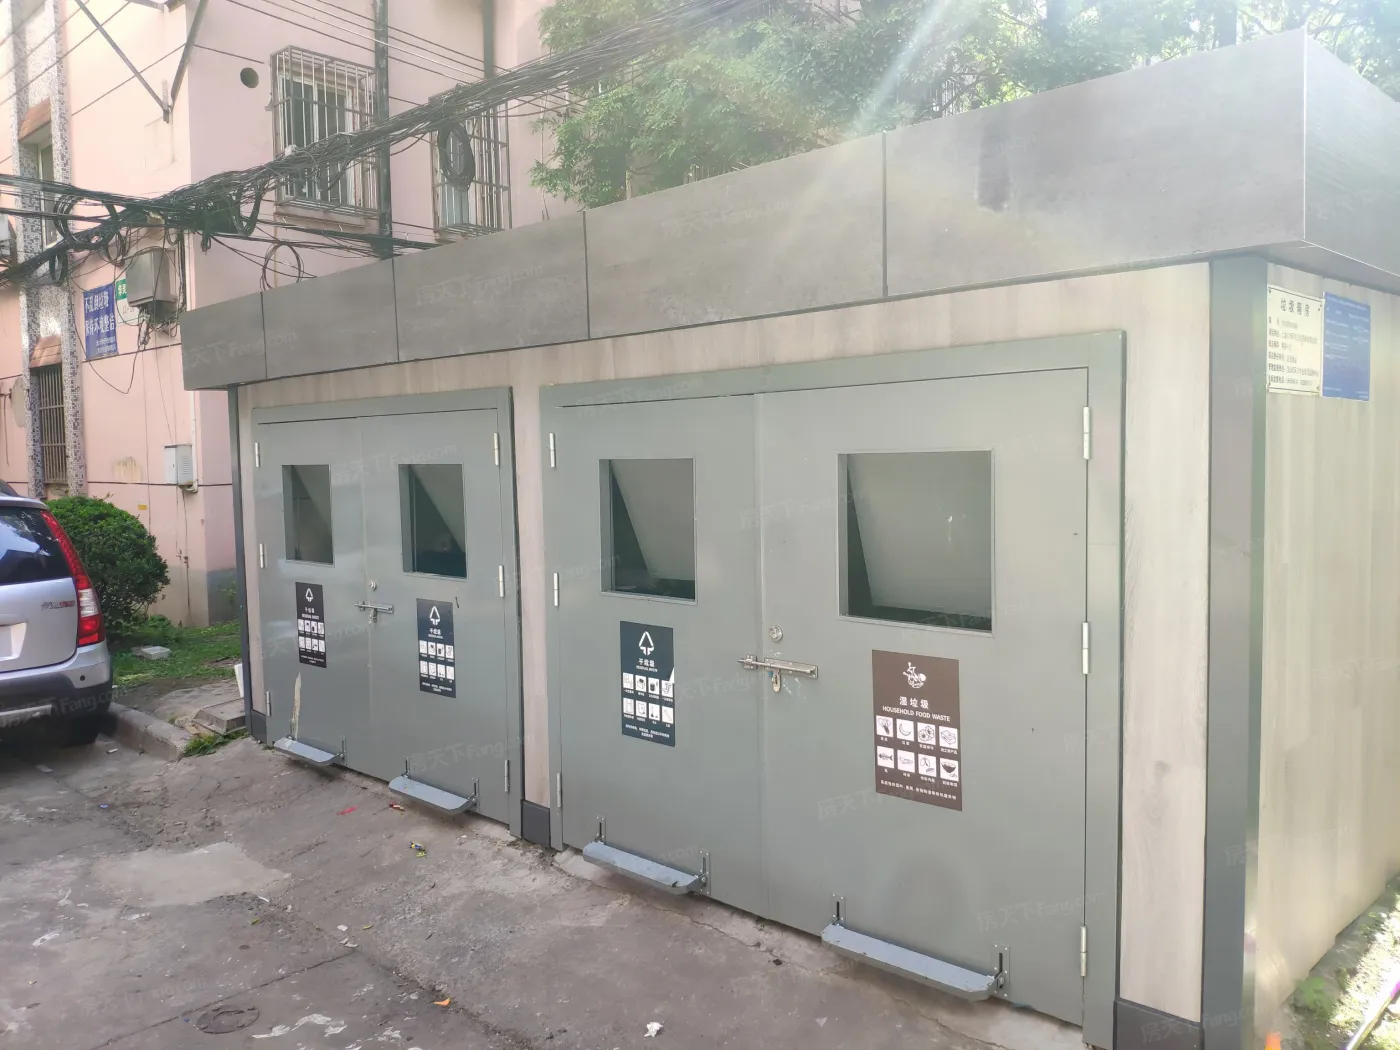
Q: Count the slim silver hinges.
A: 12